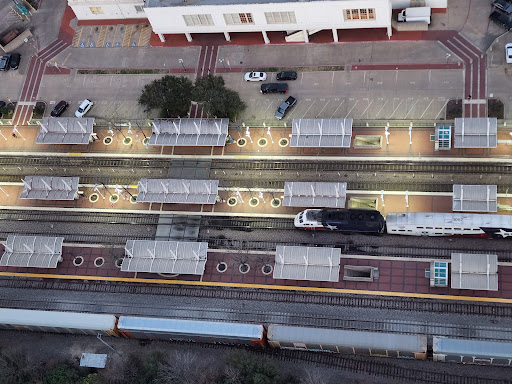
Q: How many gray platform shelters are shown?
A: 12